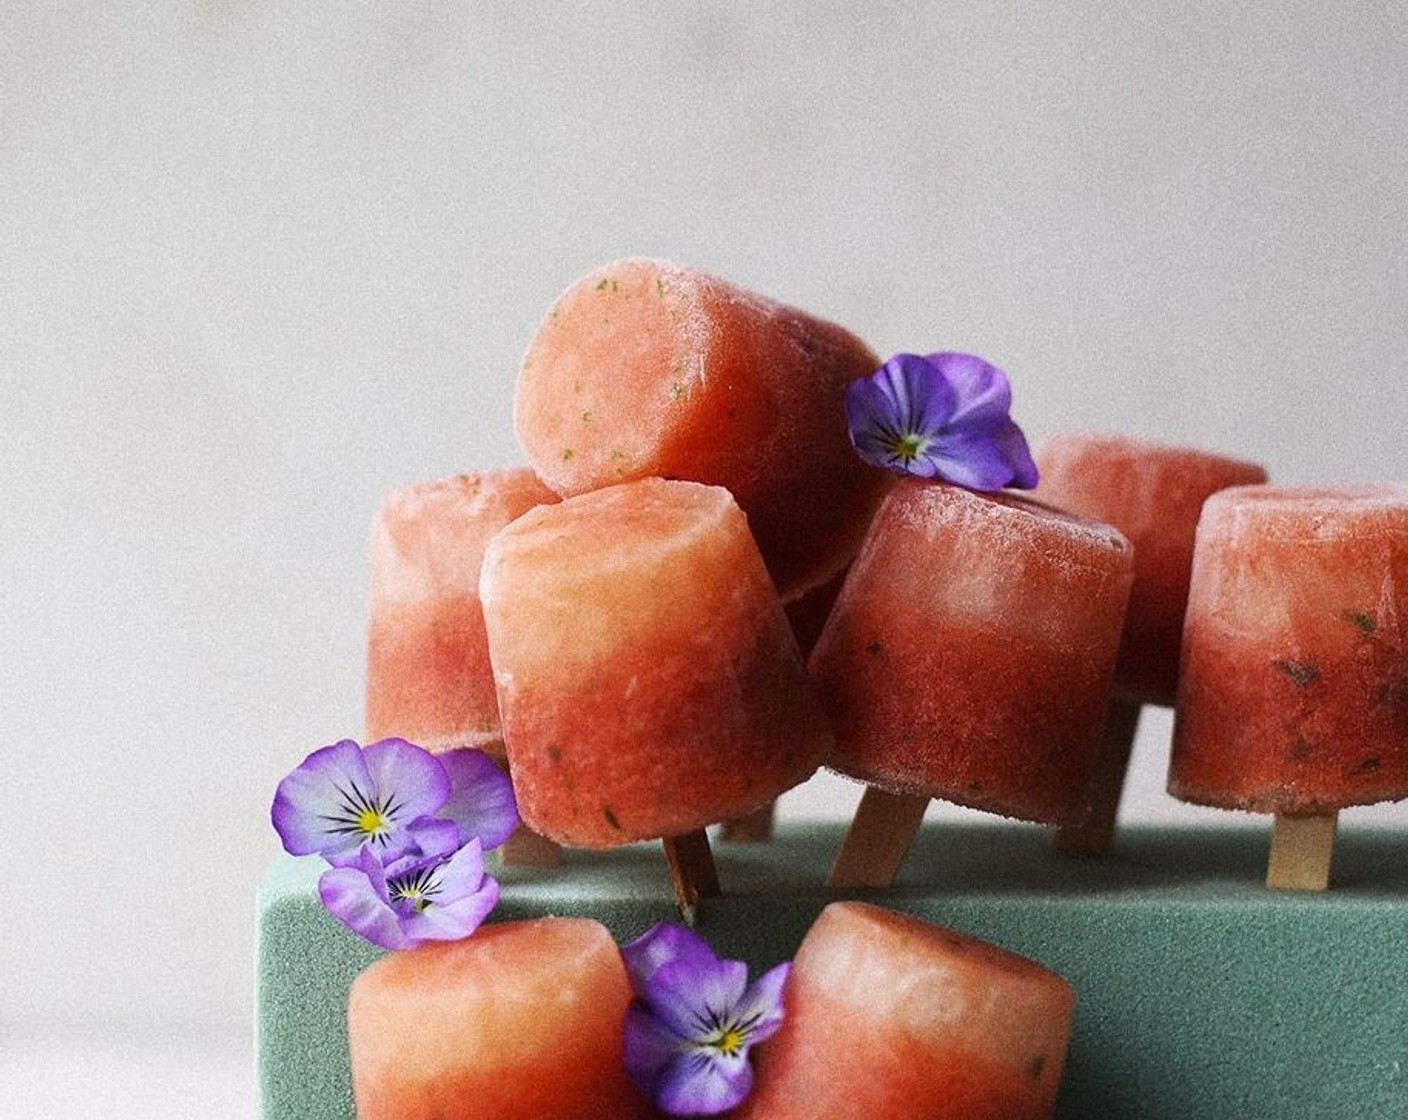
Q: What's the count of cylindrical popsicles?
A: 8